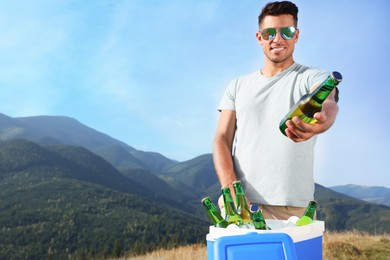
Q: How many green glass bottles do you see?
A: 6